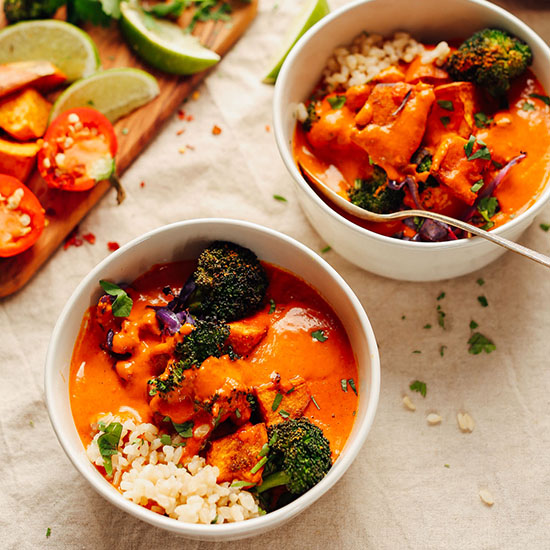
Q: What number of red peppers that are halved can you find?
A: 2